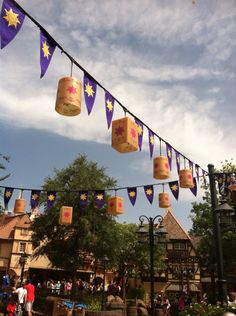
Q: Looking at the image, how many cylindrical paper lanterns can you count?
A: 5